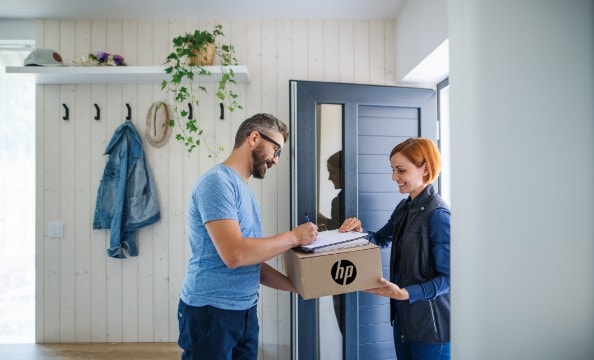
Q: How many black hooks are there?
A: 5